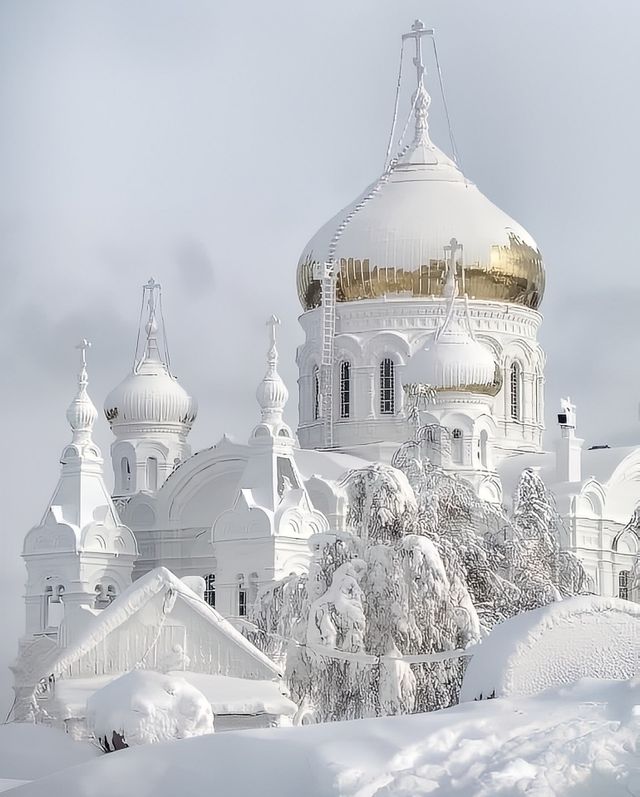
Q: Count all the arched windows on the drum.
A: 4